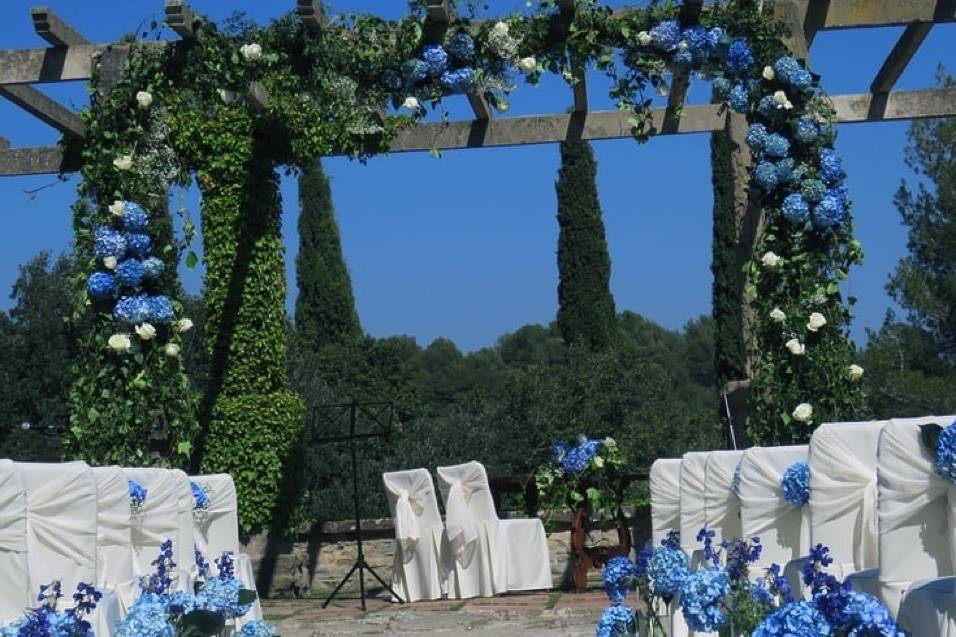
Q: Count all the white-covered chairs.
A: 14